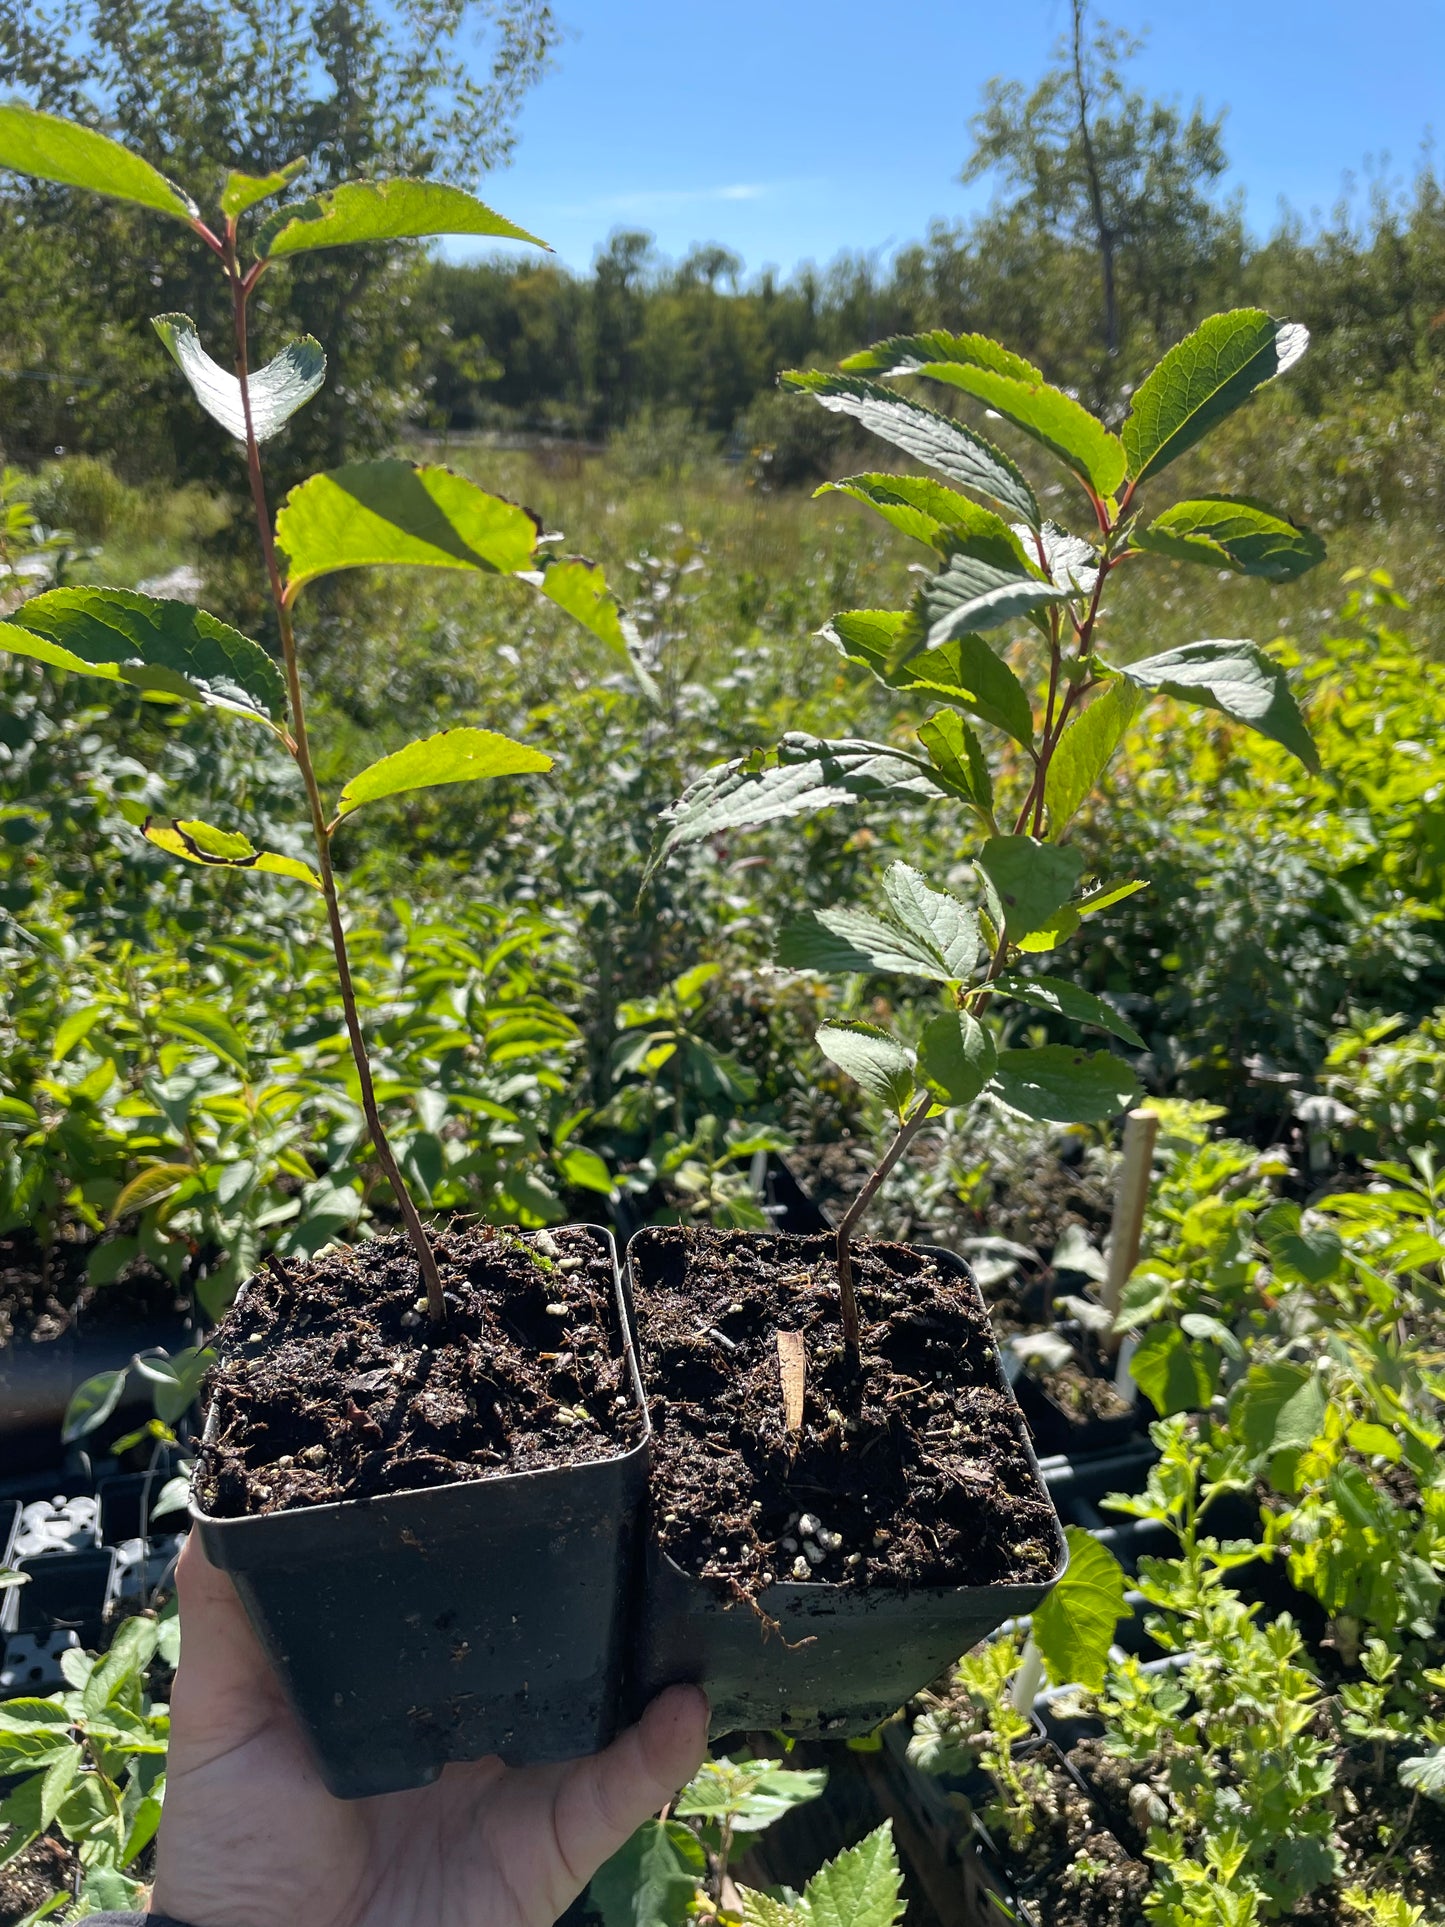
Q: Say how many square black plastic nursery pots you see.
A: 2